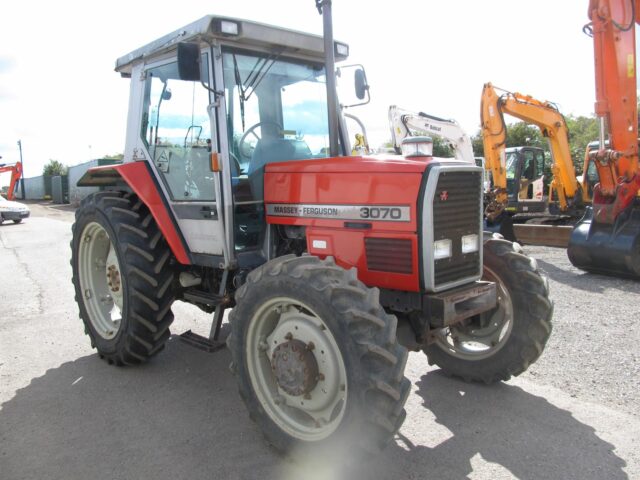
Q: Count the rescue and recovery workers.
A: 0